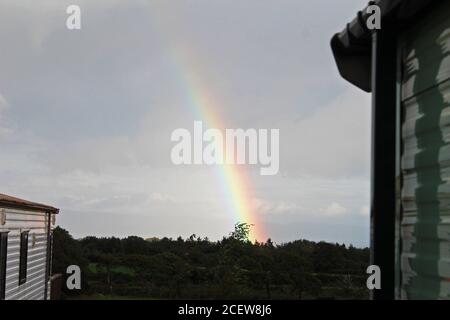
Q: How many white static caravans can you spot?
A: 1